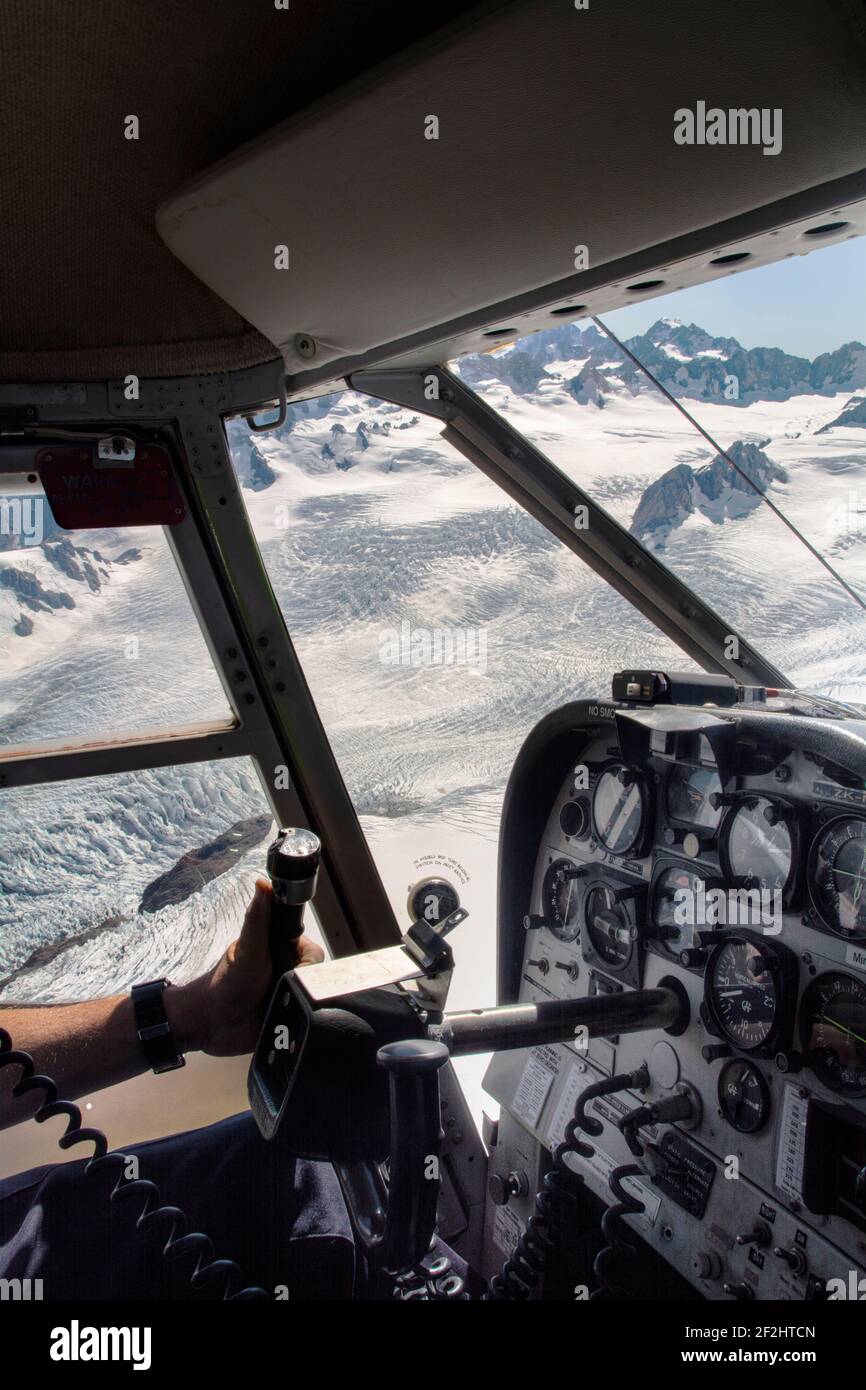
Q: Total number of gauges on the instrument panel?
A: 10